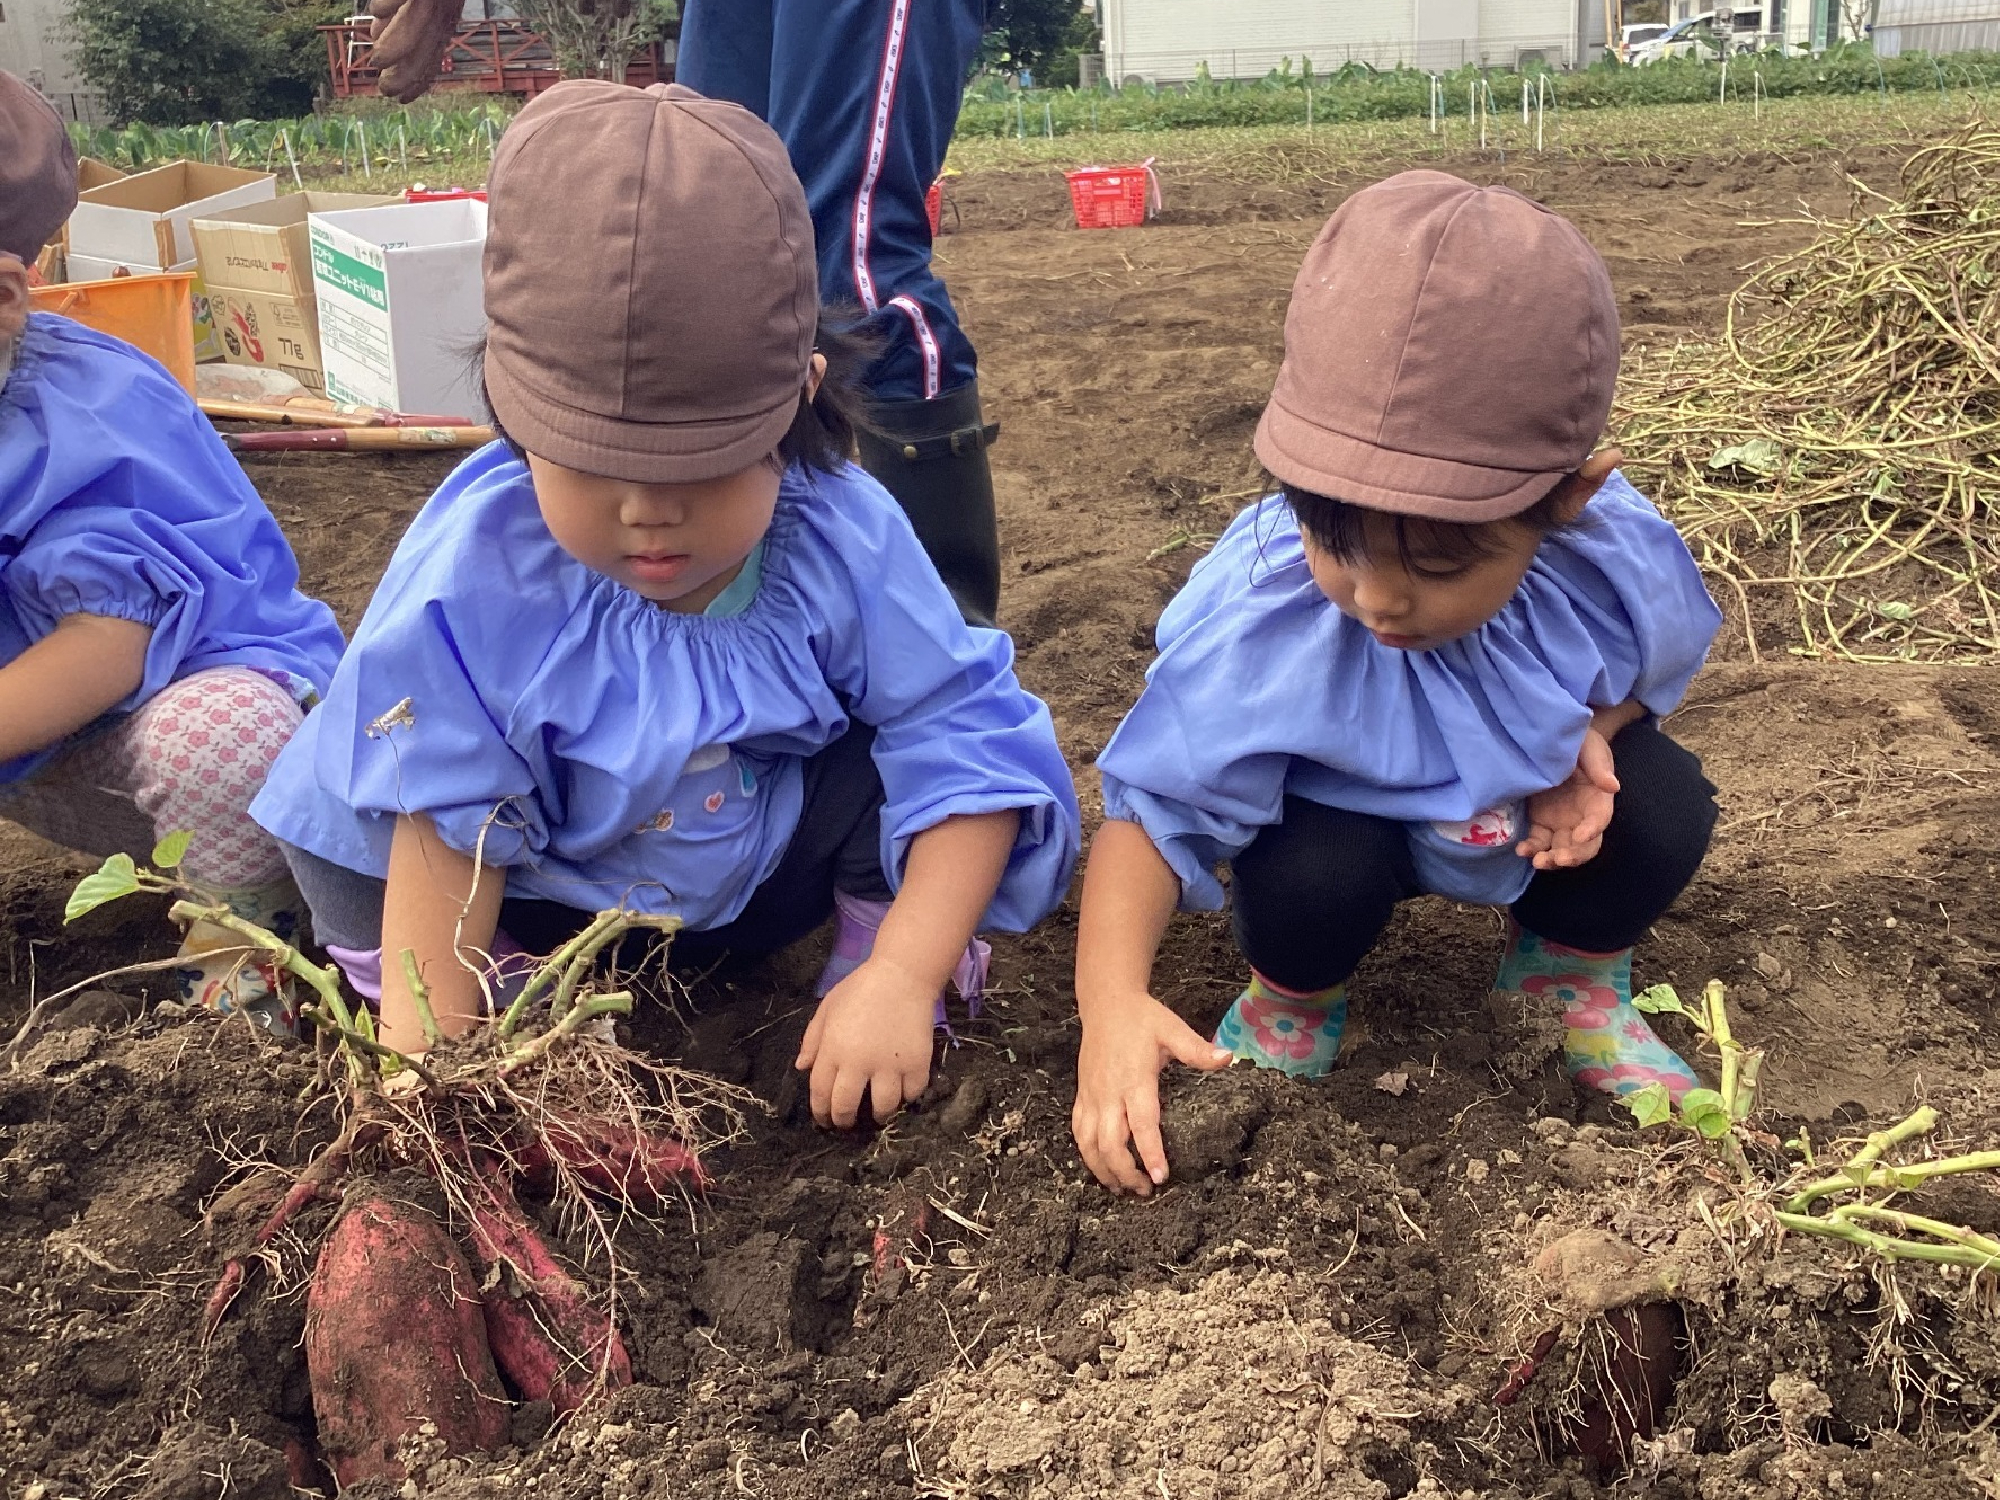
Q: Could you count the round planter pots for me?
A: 0